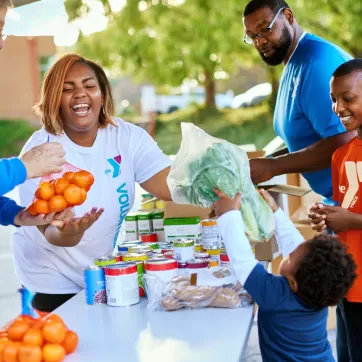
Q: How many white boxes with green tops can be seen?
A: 4